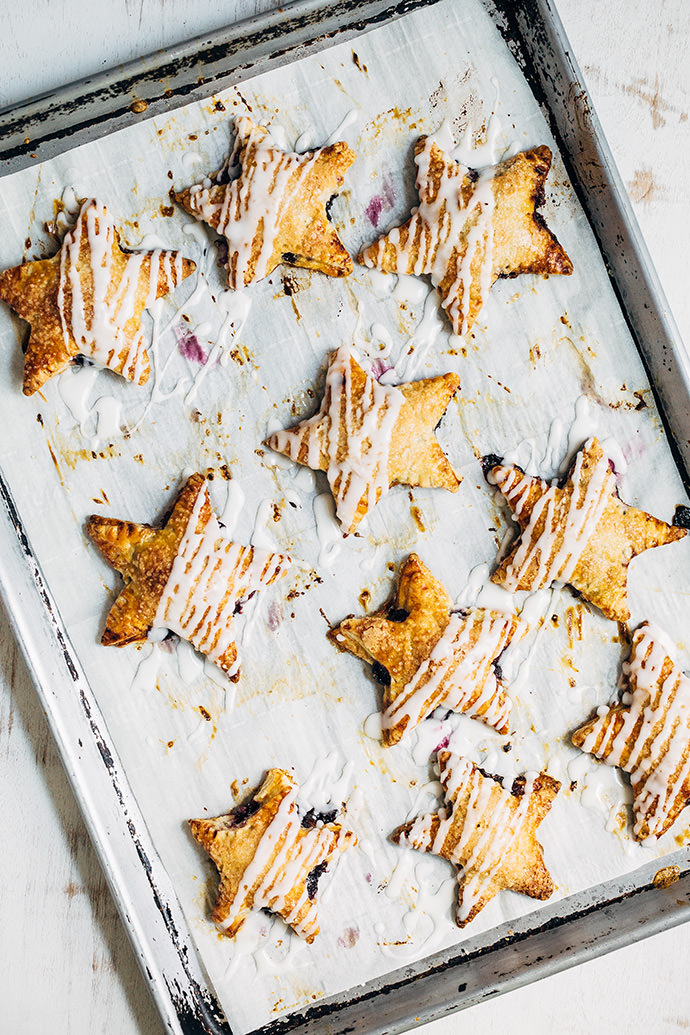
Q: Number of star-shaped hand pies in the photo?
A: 10